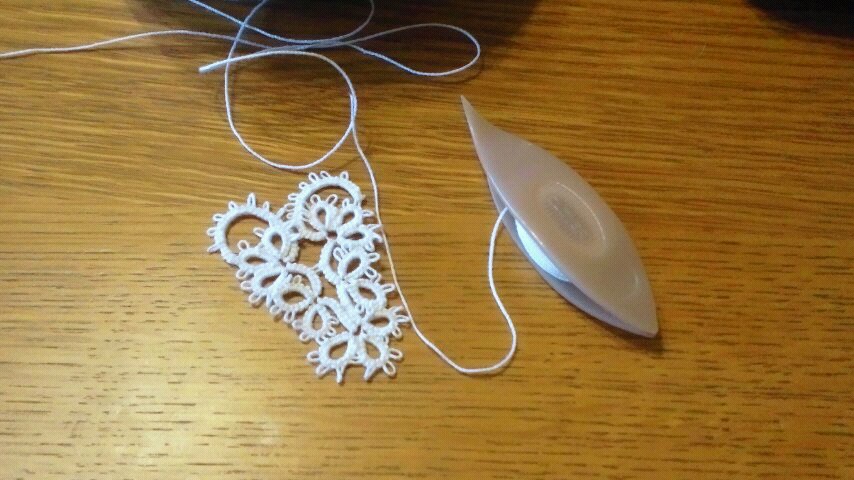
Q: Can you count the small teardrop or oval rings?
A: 13